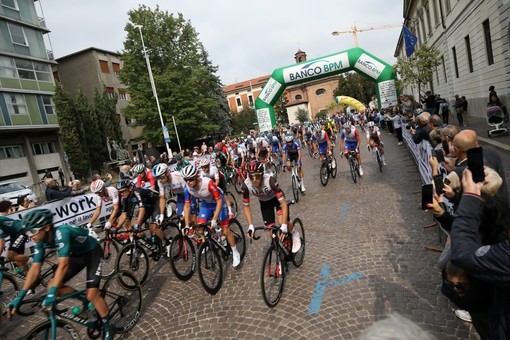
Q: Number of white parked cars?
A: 1